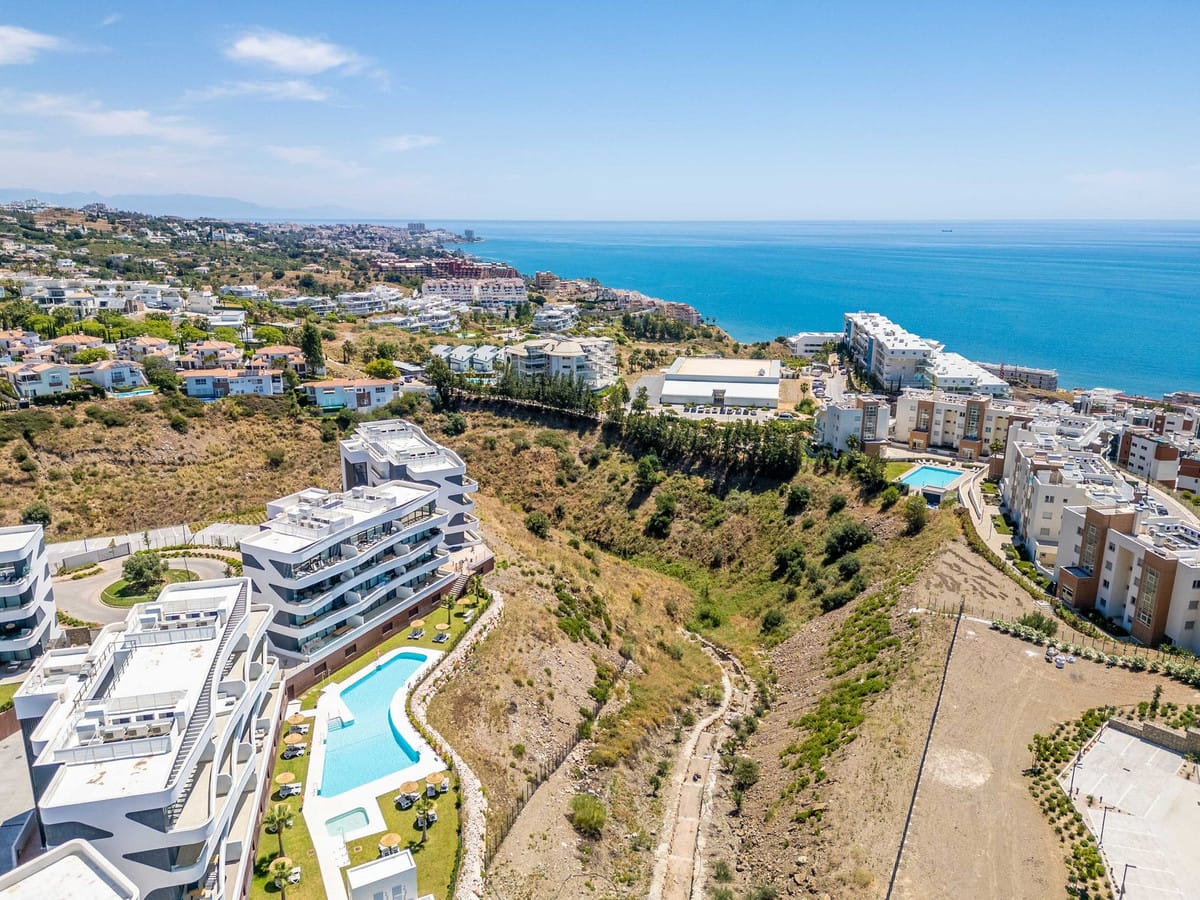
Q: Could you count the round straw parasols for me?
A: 12